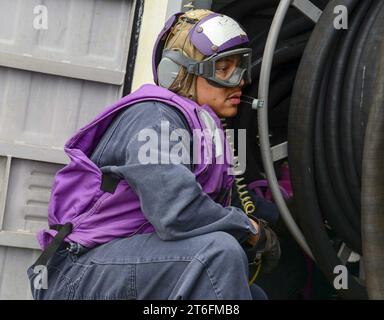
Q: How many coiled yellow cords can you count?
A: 1